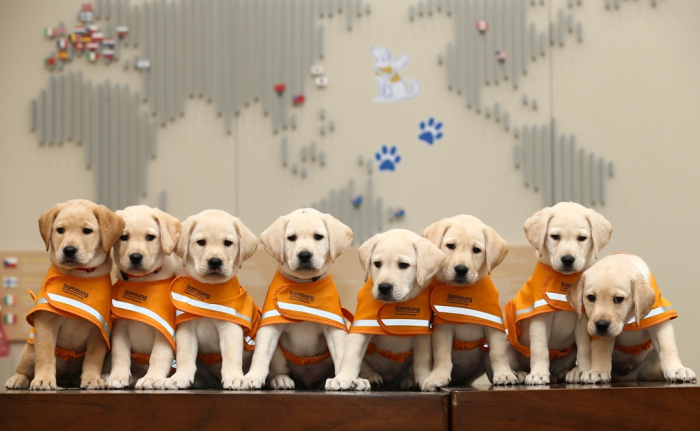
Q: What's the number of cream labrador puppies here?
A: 8